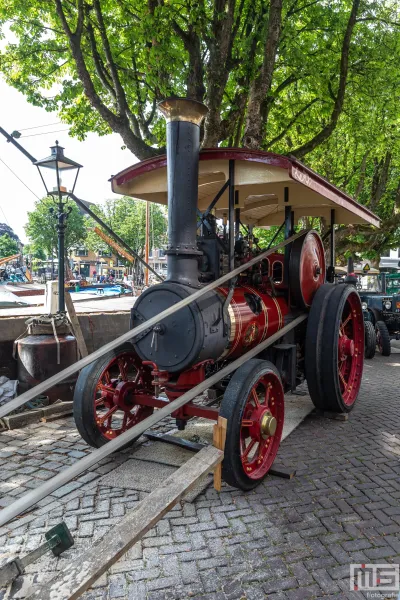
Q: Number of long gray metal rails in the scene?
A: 2